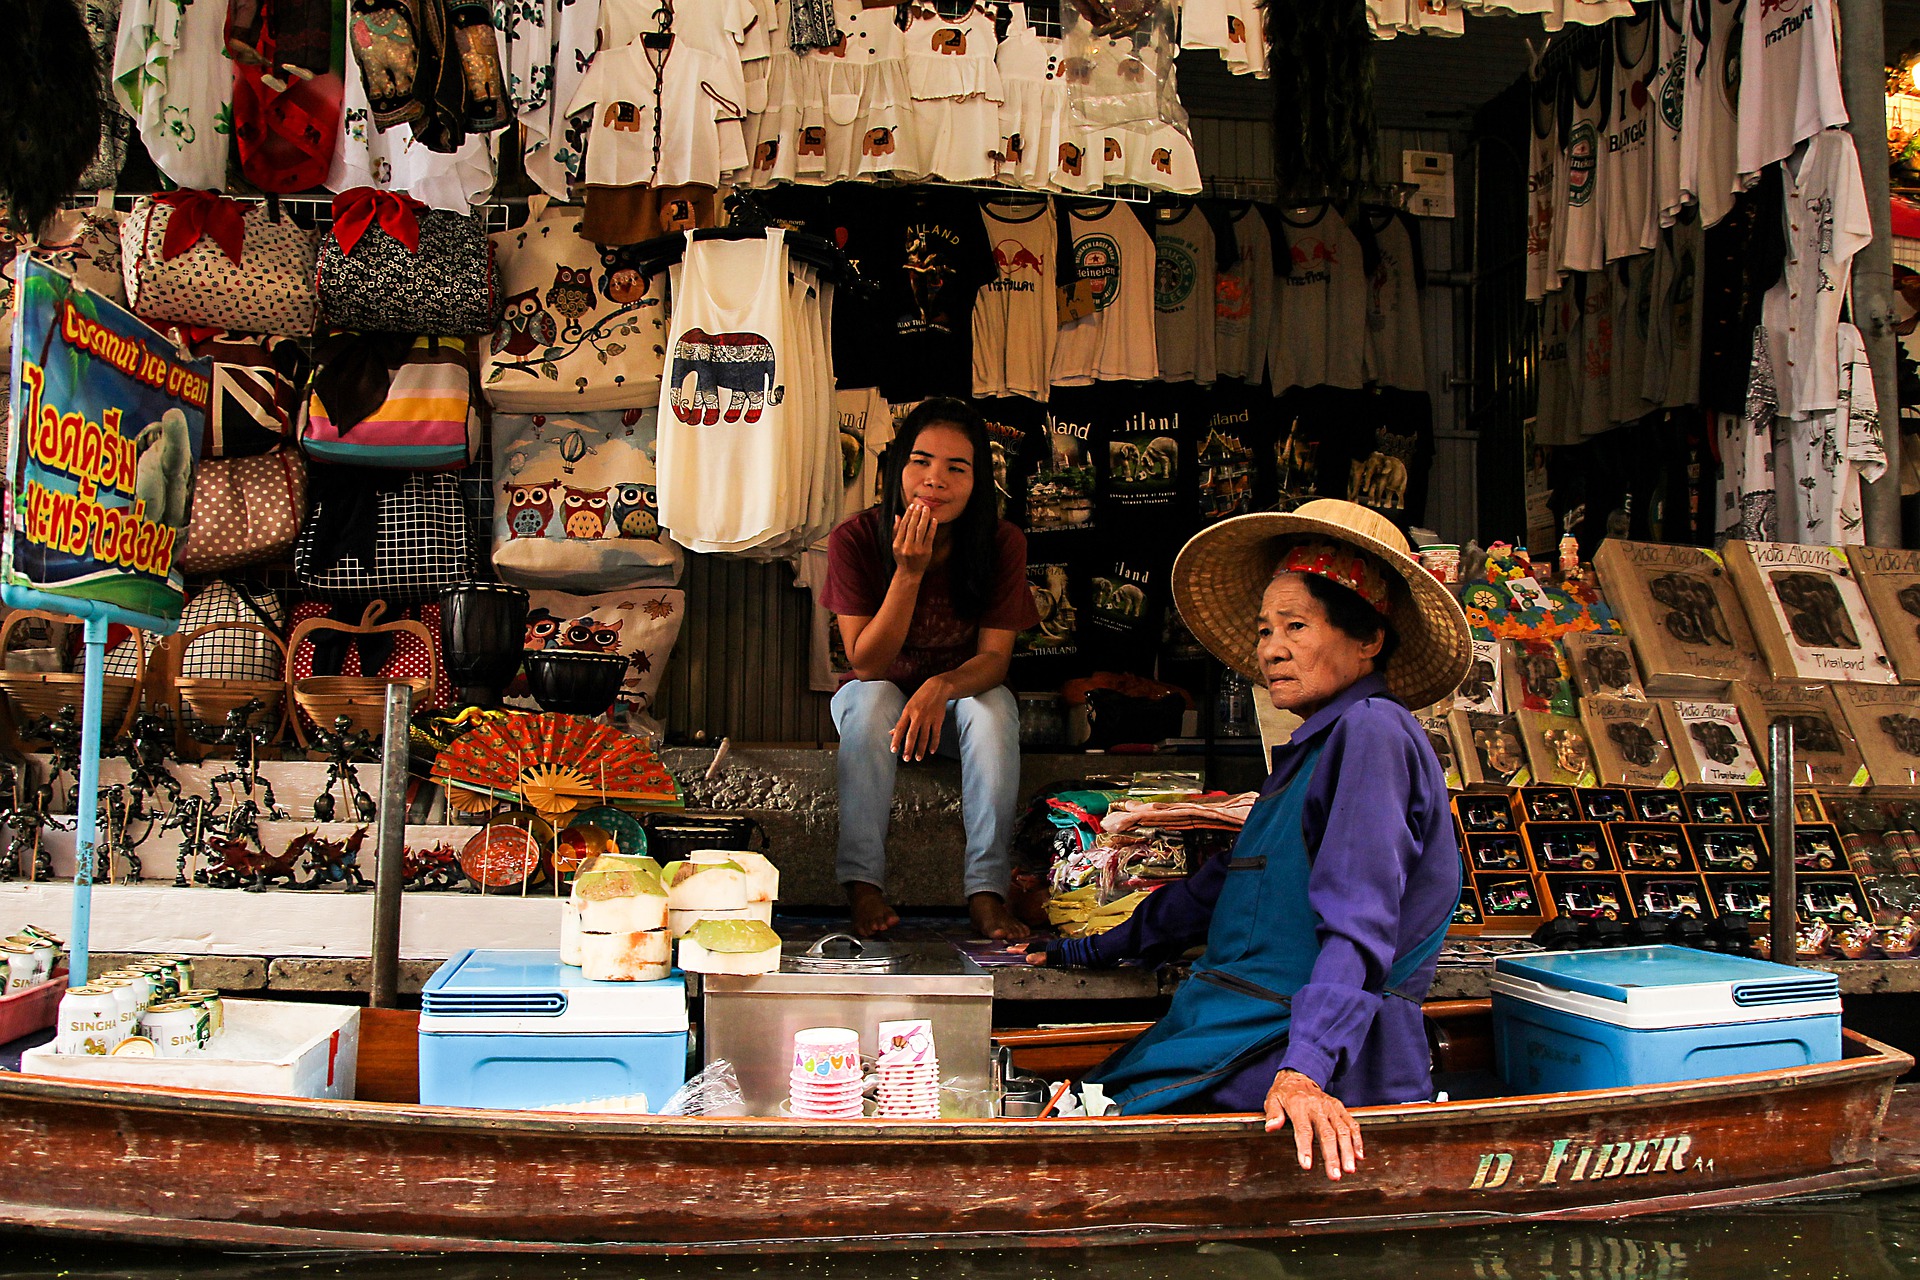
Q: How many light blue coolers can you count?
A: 2